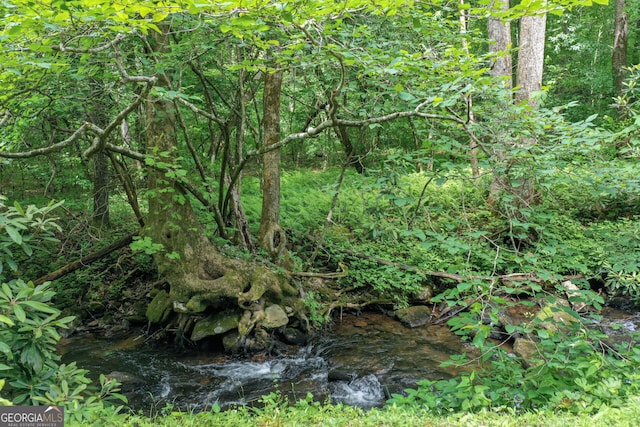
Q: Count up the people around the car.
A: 0